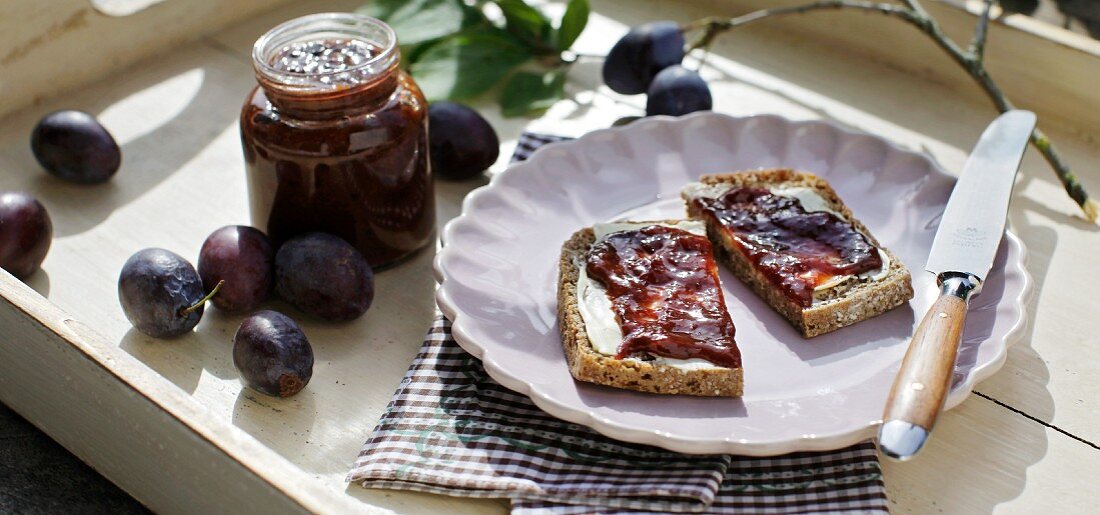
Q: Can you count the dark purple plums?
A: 9